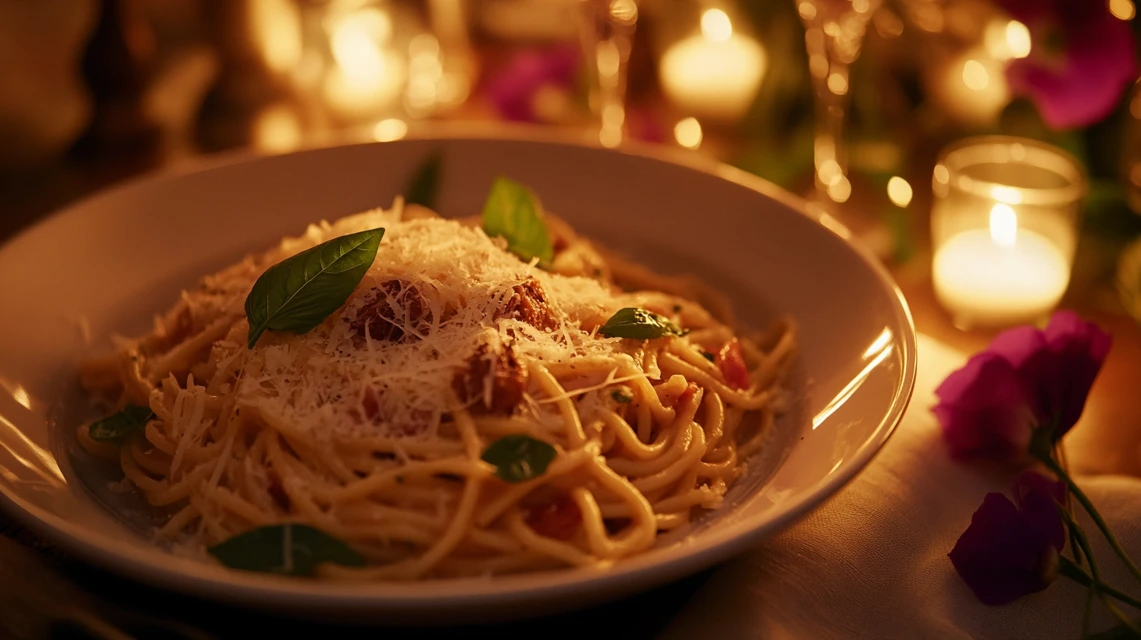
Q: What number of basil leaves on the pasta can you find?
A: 7